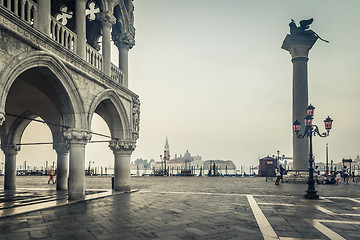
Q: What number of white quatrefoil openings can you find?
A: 2